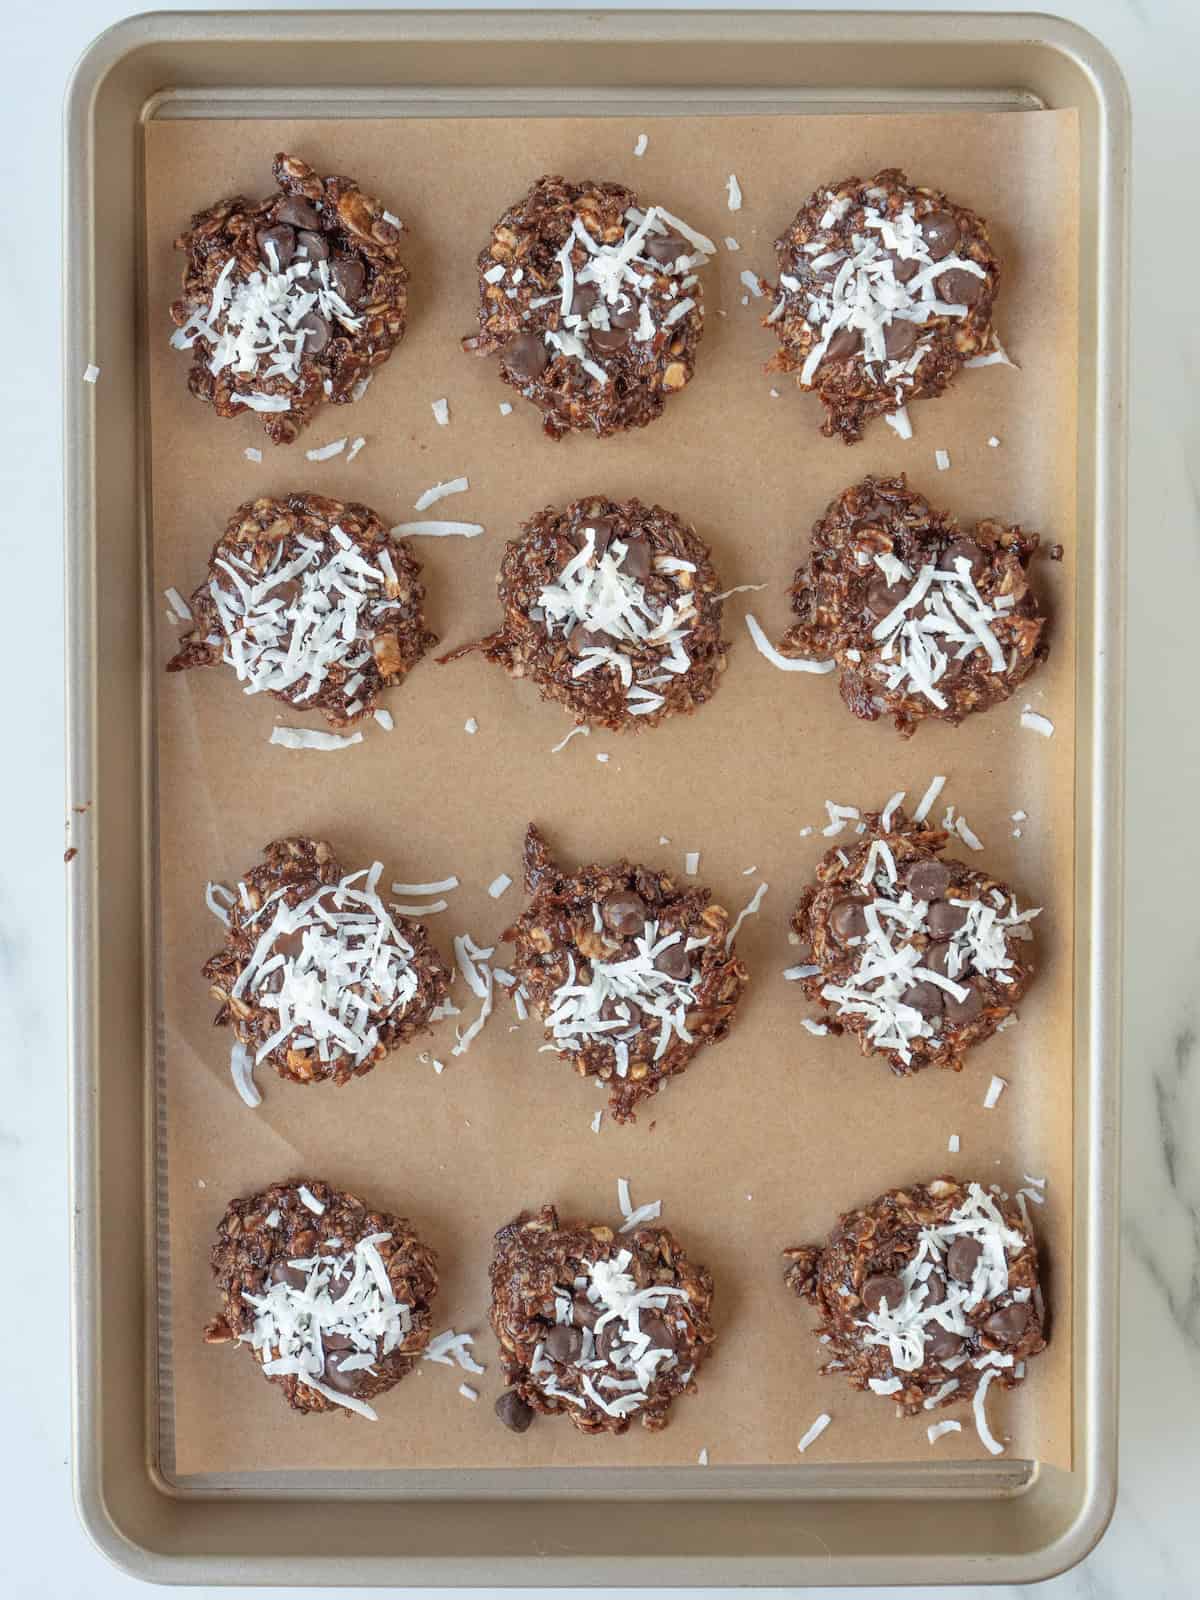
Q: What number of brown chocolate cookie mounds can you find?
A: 12